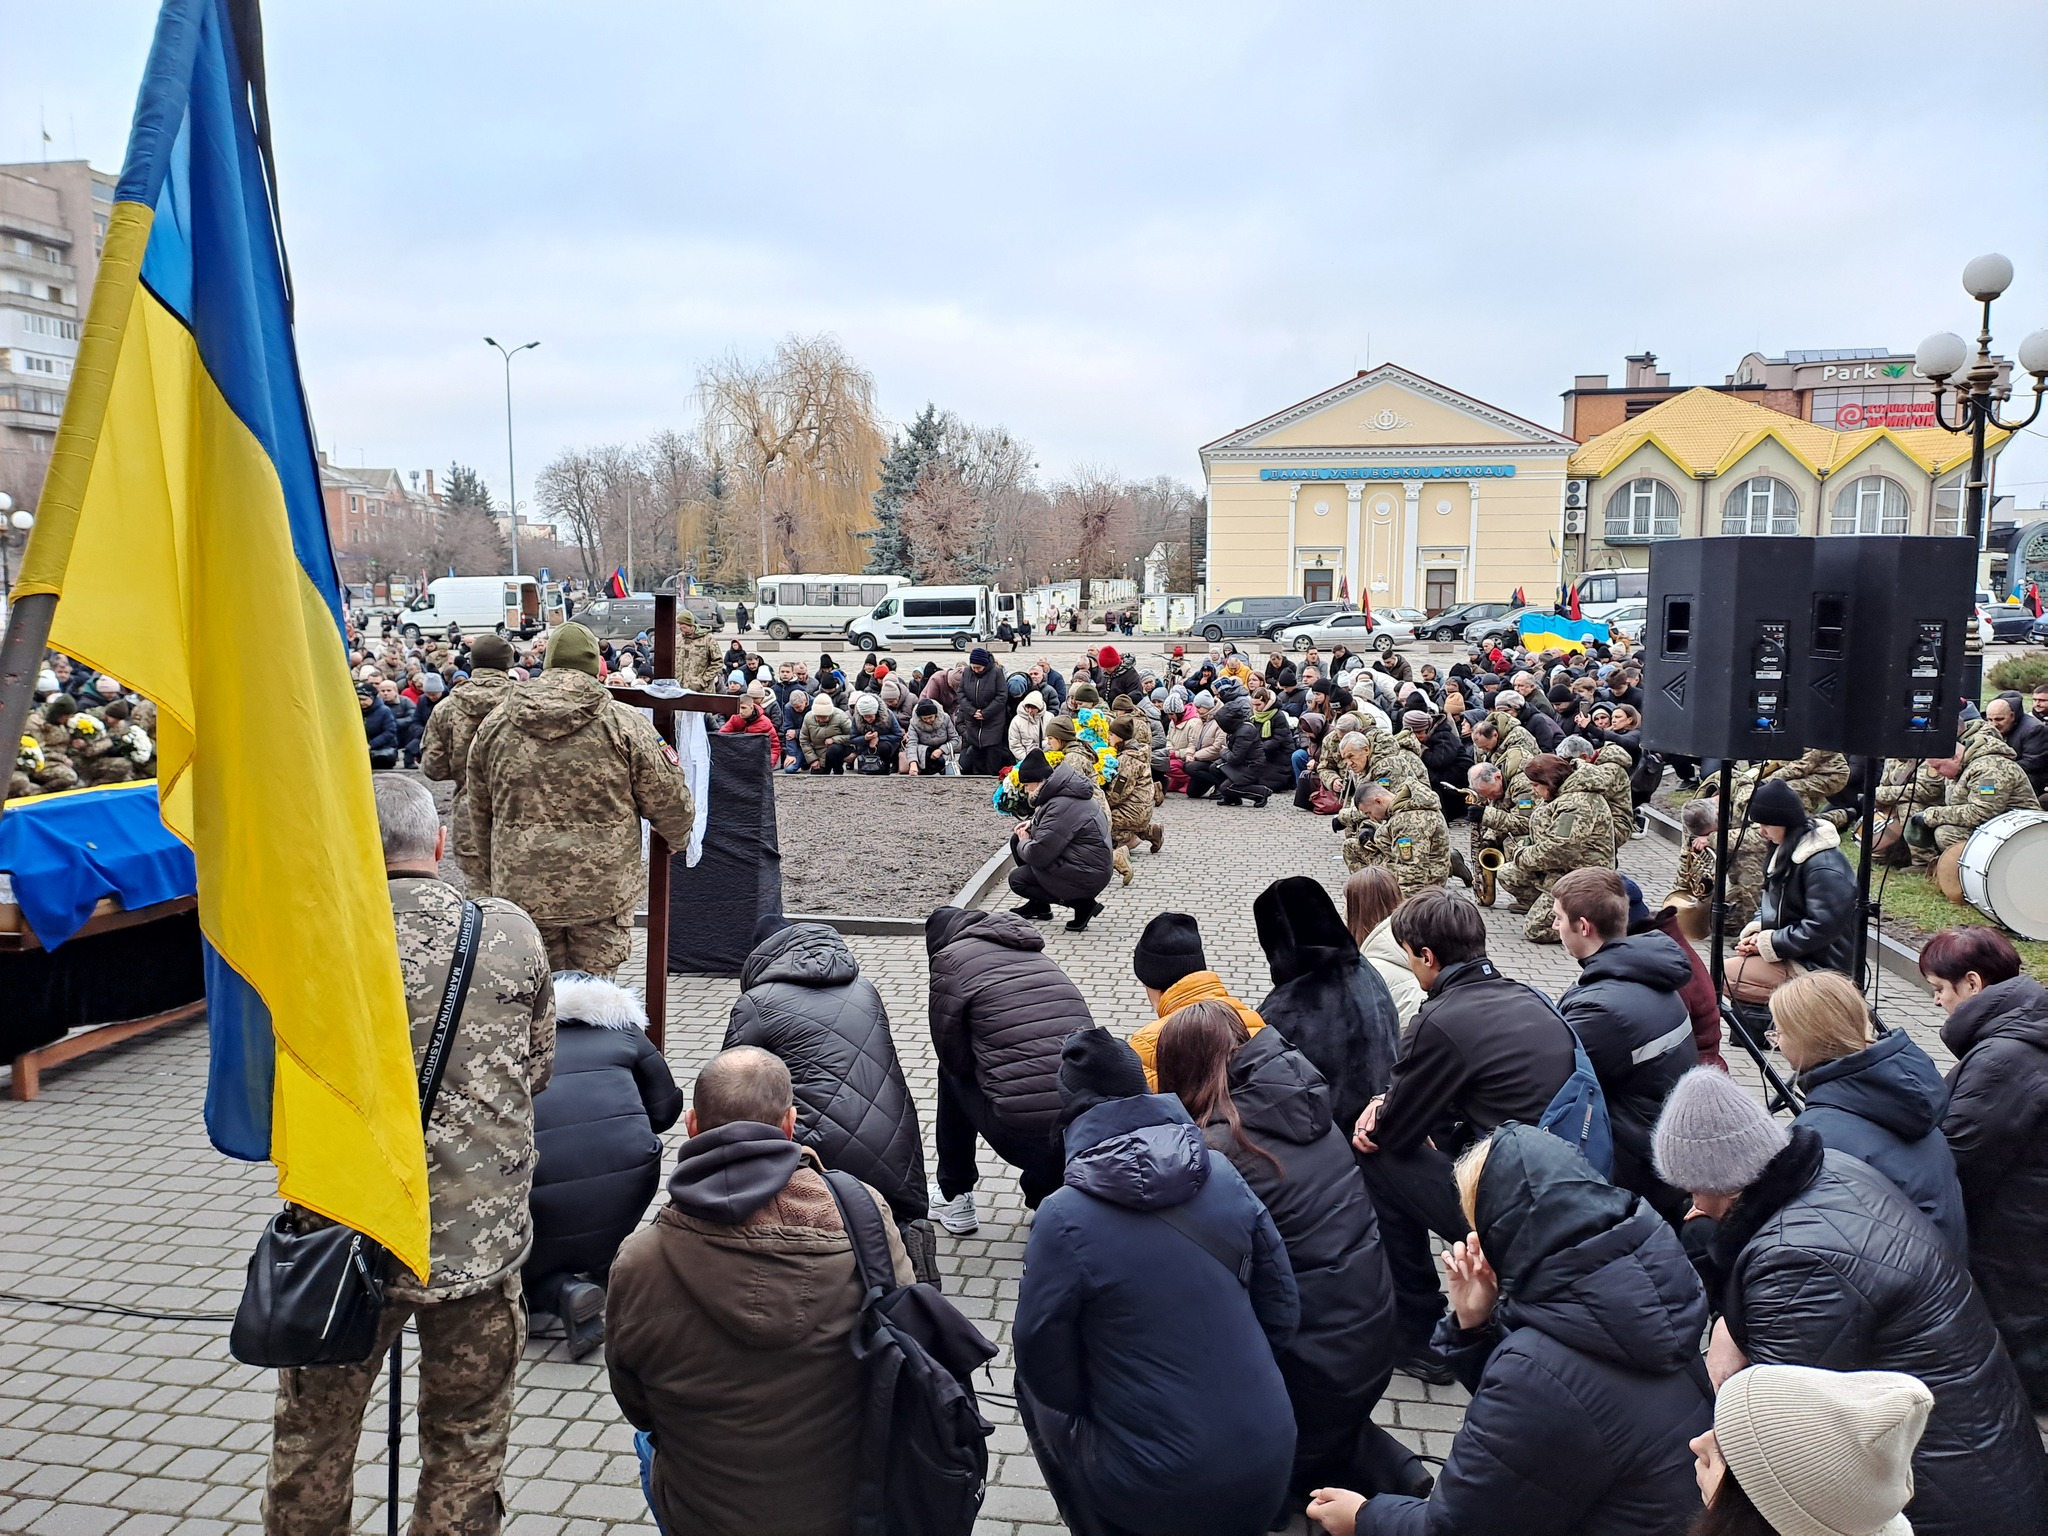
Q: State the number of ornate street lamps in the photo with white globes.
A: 2